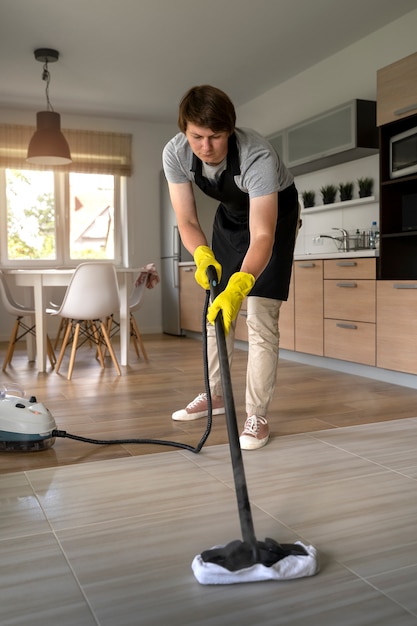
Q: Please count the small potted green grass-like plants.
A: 4